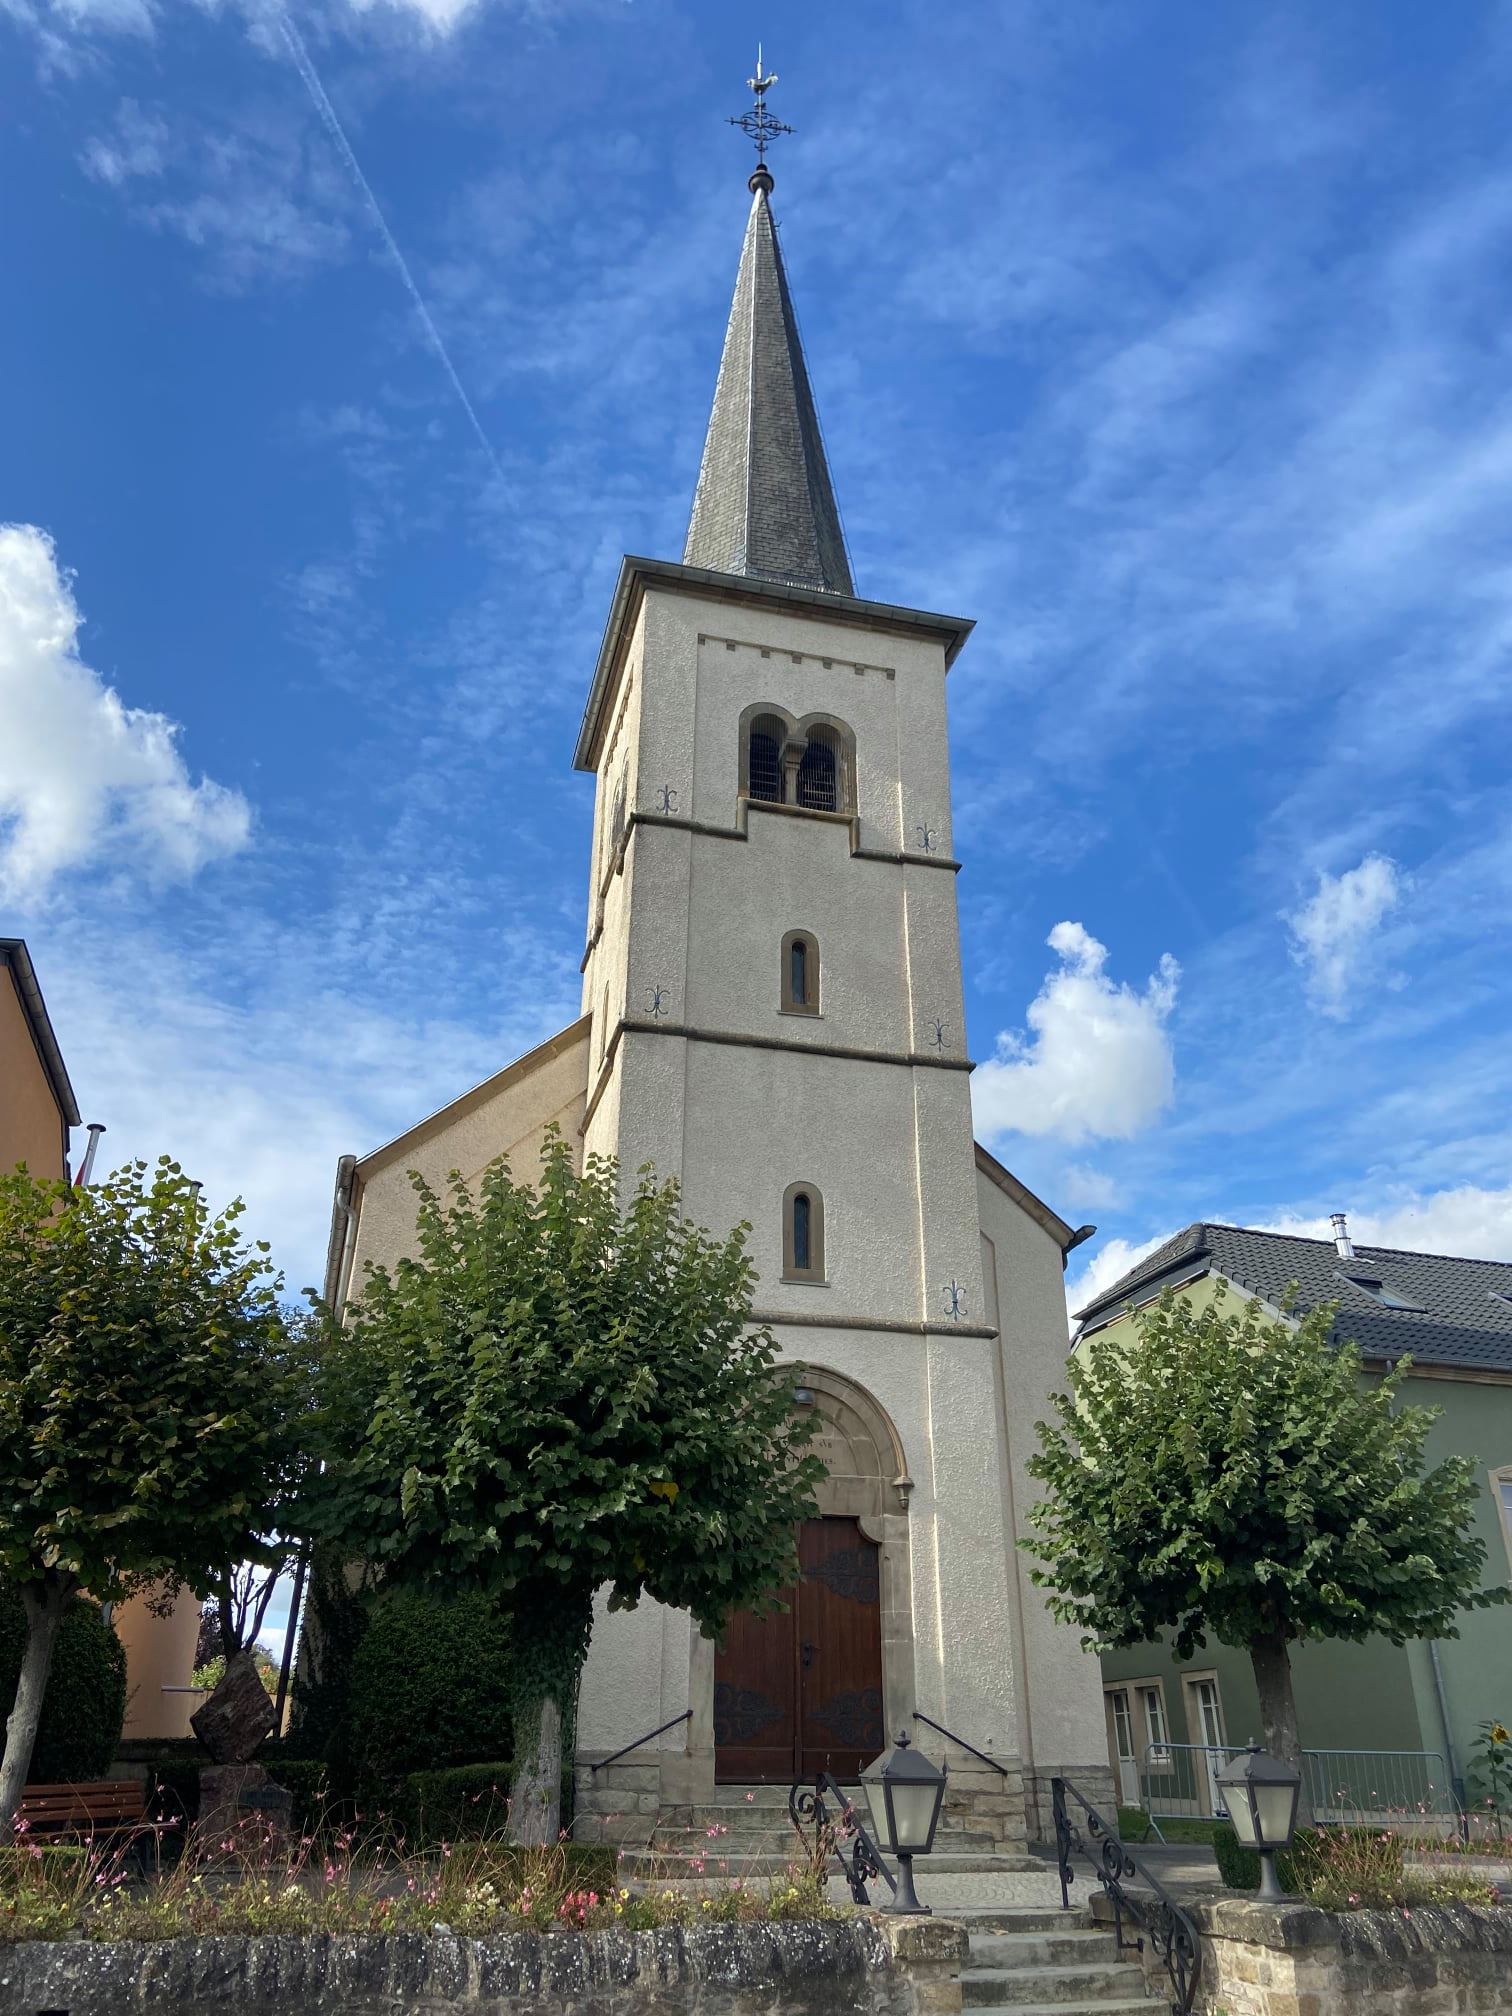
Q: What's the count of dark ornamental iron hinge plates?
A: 3